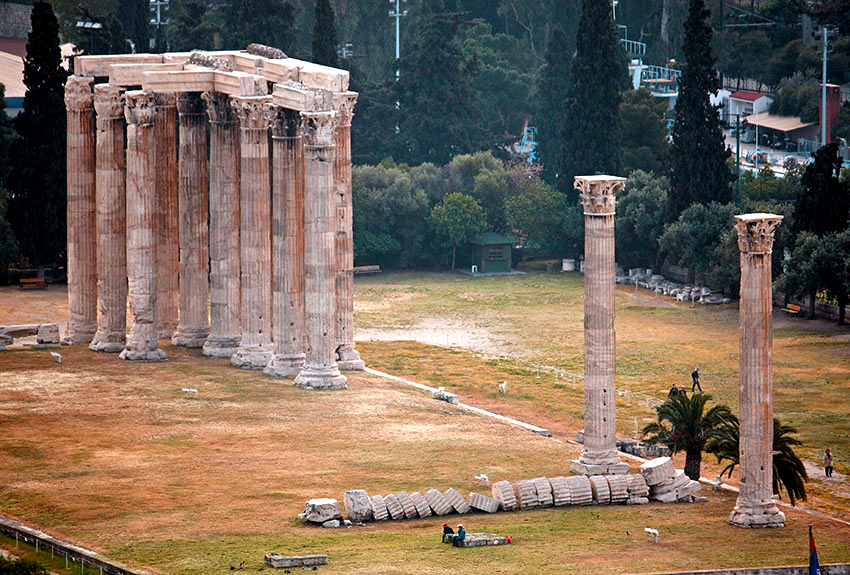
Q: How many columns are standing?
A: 12